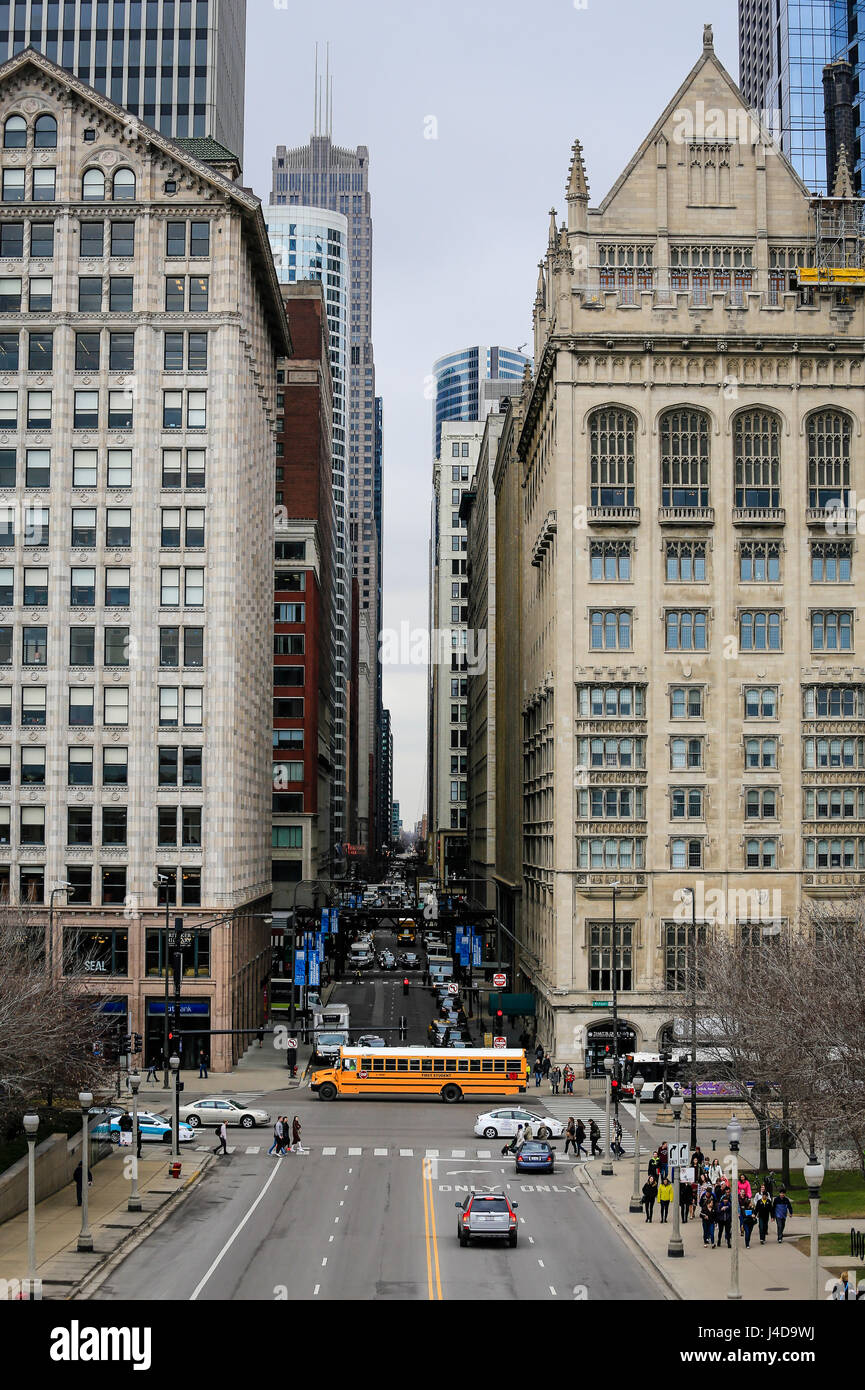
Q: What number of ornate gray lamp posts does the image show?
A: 9